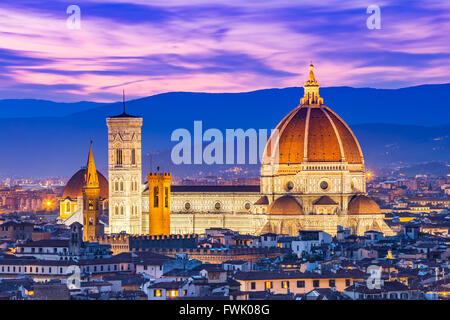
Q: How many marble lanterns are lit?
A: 1